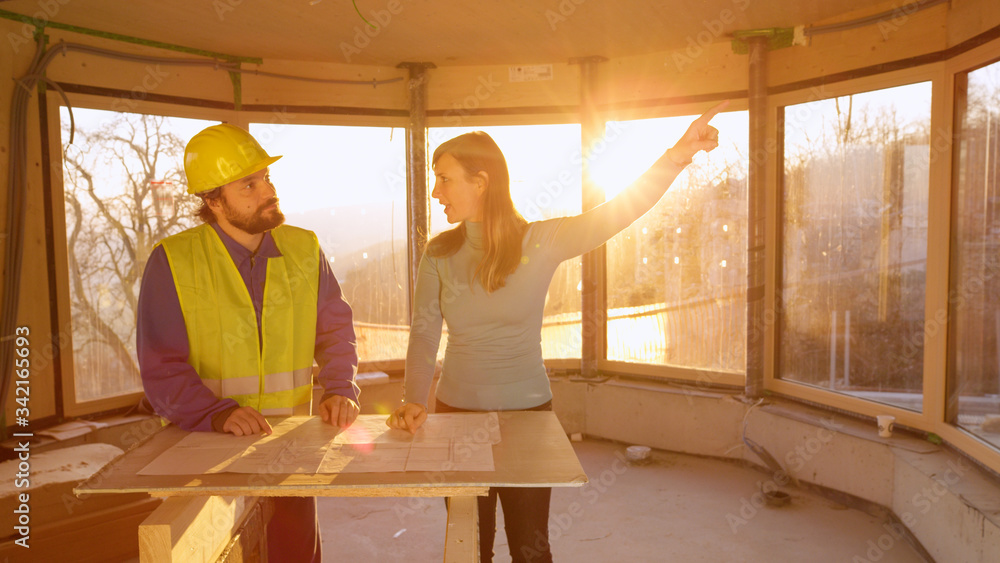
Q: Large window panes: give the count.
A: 6